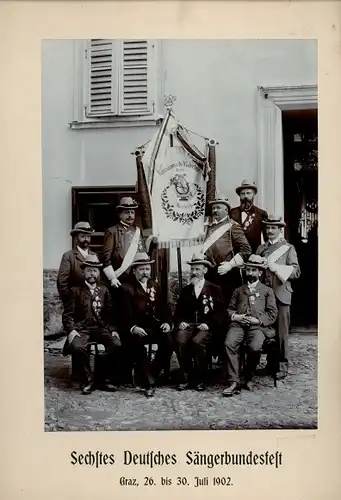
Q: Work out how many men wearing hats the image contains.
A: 9